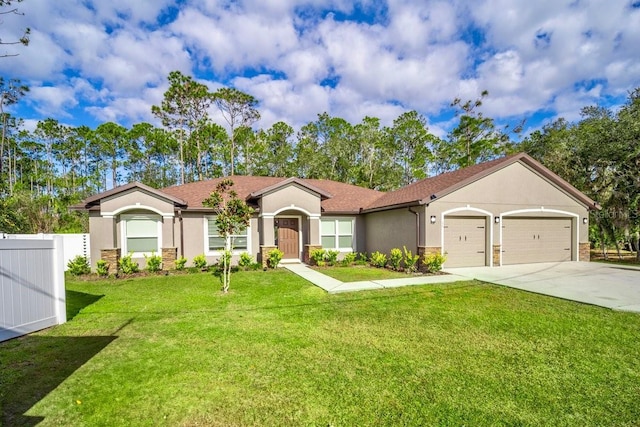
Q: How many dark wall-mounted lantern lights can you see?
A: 3